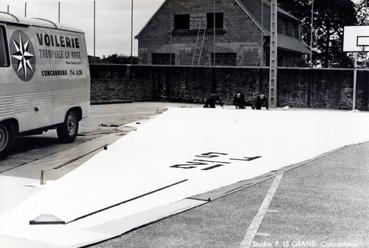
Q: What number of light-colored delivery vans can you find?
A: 1